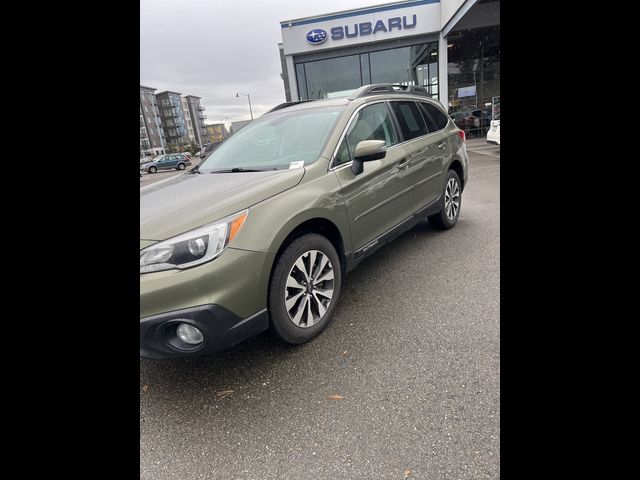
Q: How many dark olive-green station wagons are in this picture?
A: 1